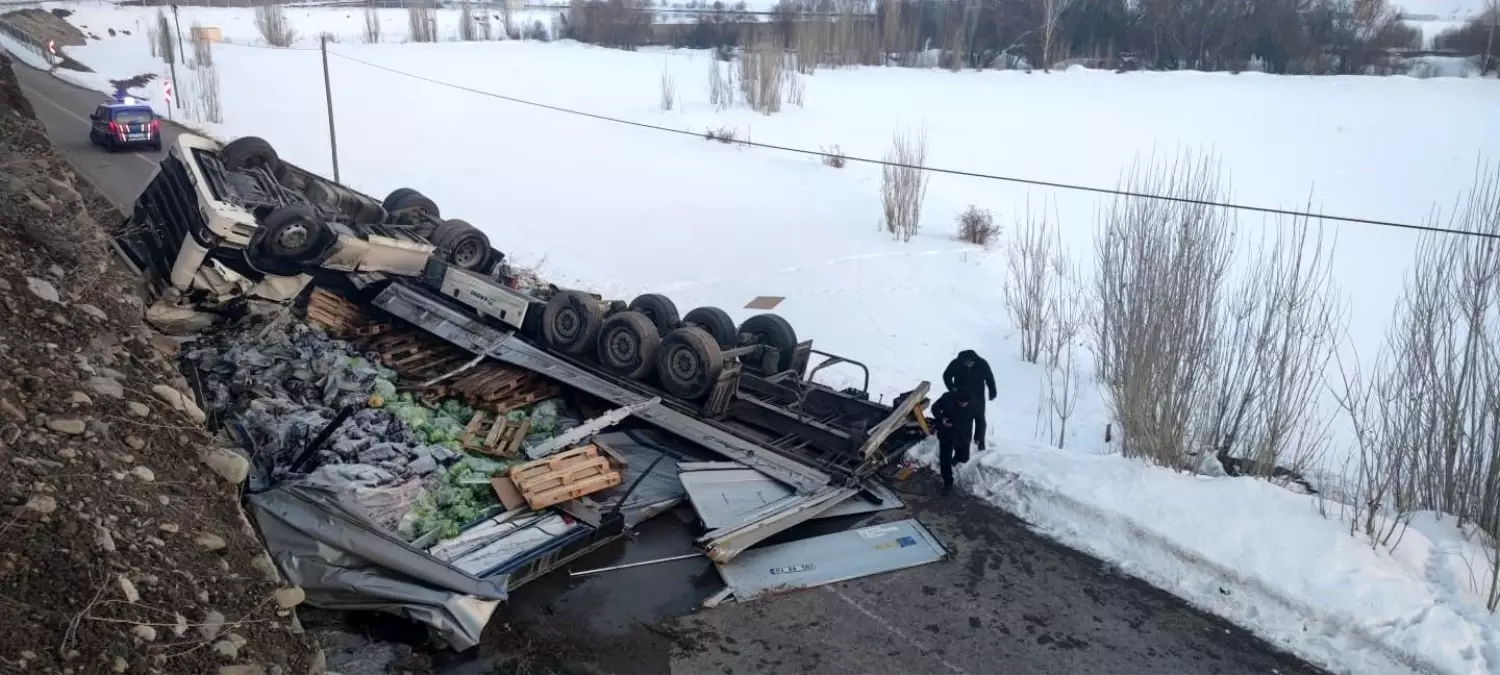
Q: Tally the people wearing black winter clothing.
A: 2